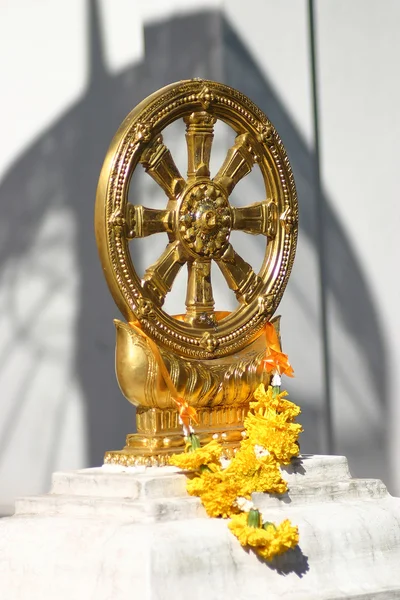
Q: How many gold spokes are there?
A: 8